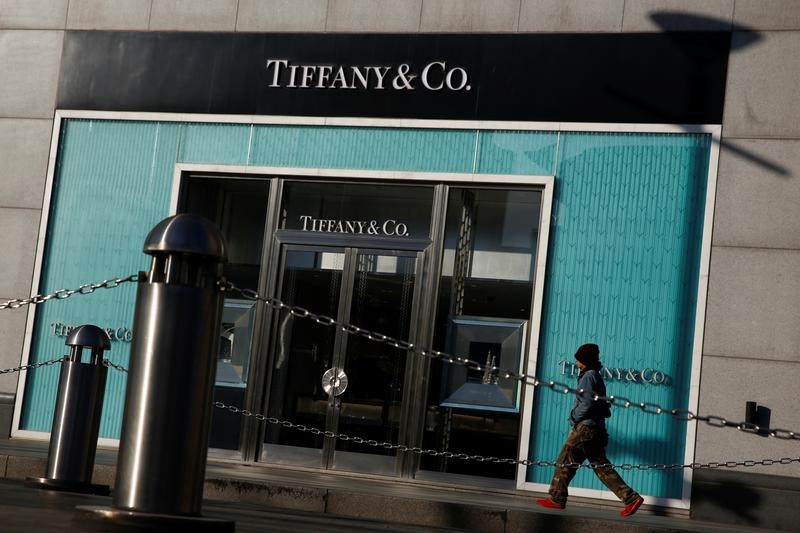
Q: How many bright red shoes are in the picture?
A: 2